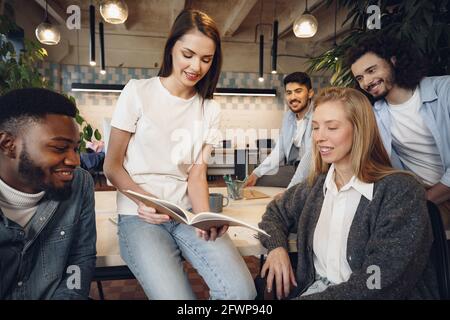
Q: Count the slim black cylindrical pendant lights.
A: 4